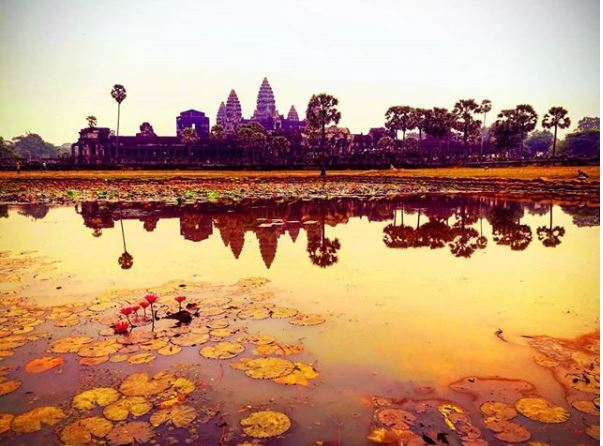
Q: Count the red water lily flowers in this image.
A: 6